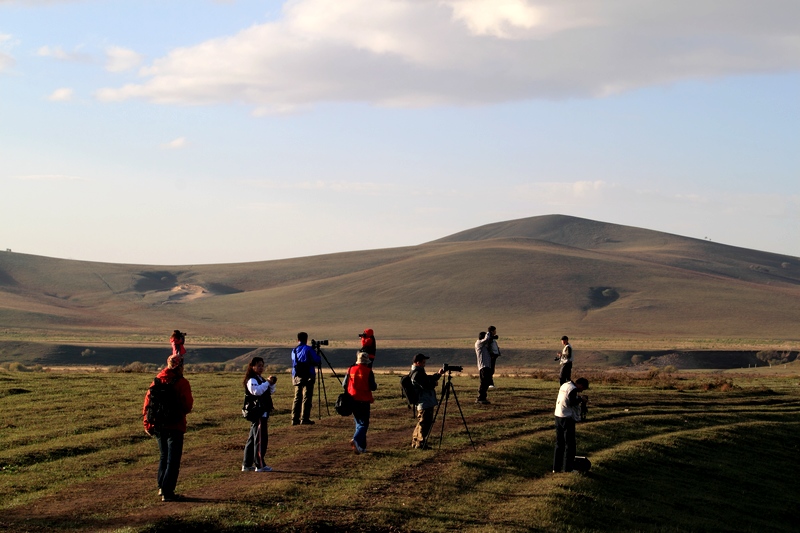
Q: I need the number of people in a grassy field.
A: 11